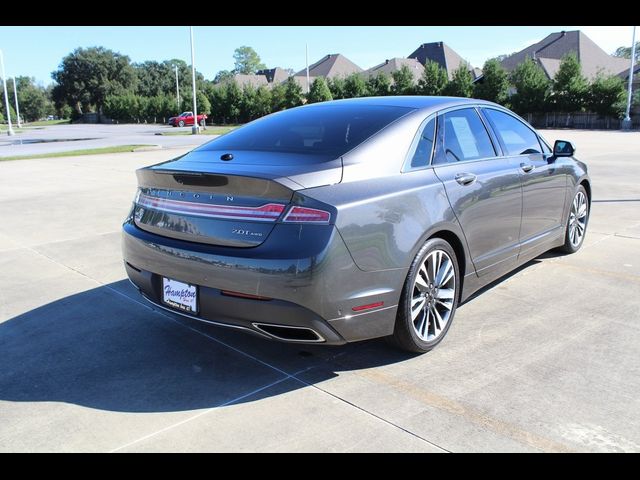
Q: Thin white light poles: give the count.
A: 6